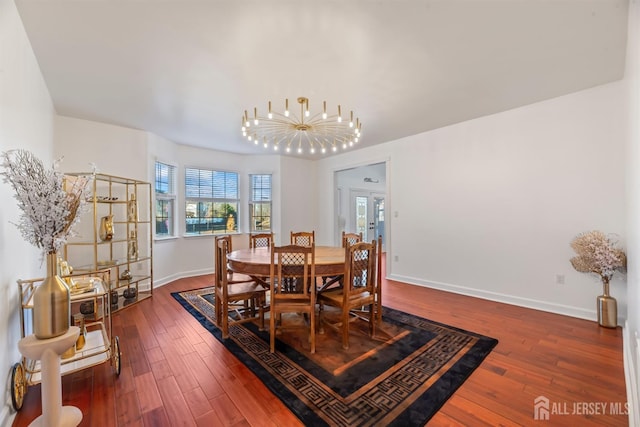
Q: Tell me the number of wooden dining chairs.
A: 8